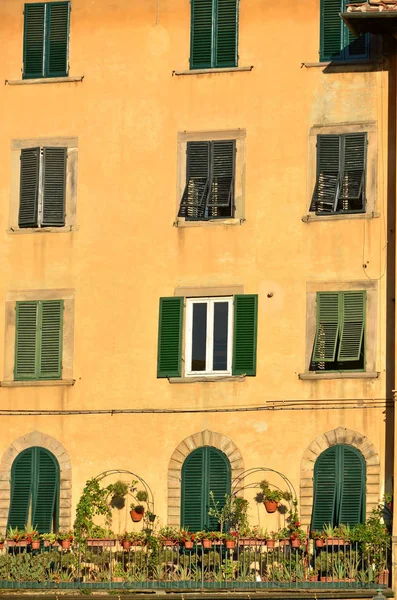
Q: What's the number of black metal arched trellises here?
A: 2